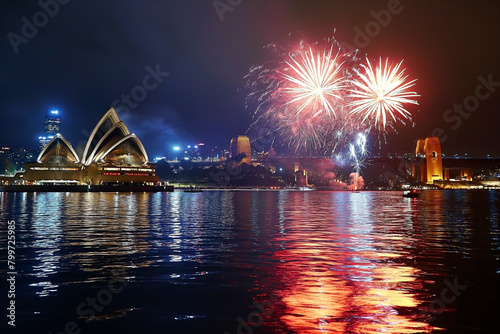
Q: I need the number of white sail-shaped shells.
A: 4